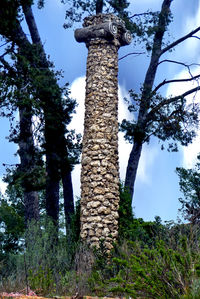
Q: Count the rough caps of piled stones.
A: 1